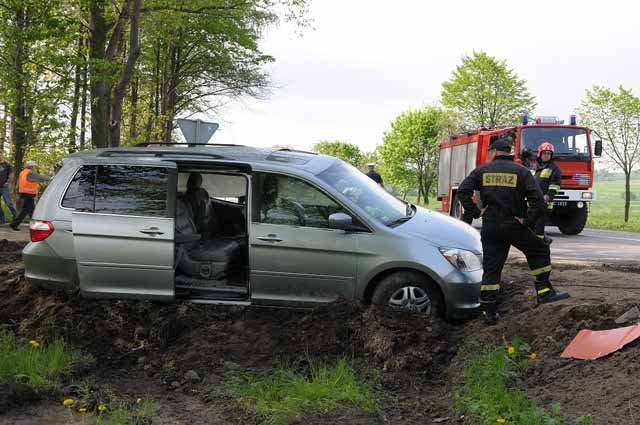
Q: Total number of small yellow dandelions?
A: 8